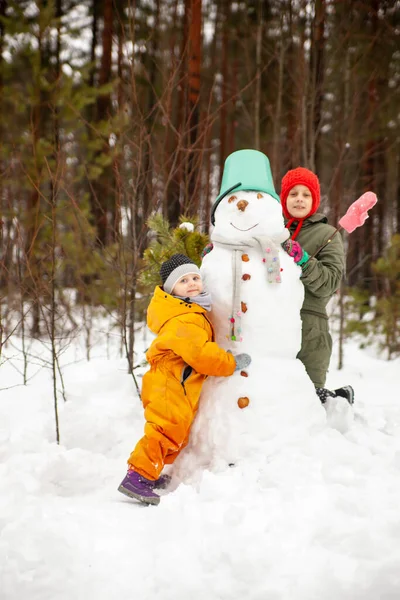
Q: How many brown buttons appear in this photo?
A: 5